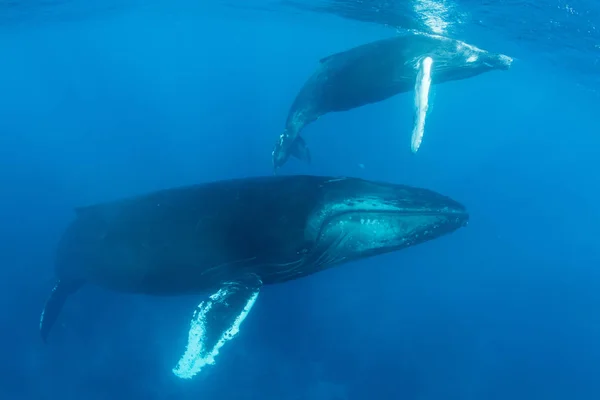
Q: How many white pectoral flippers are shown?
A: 2